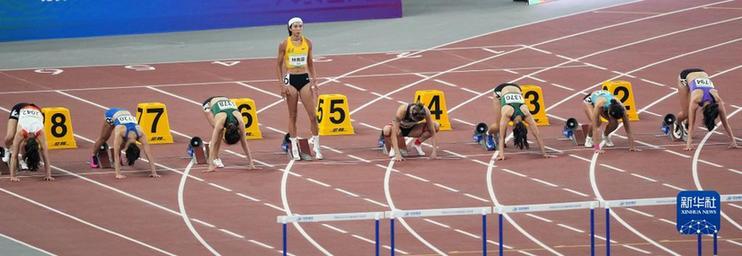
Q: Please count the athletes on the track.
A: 8